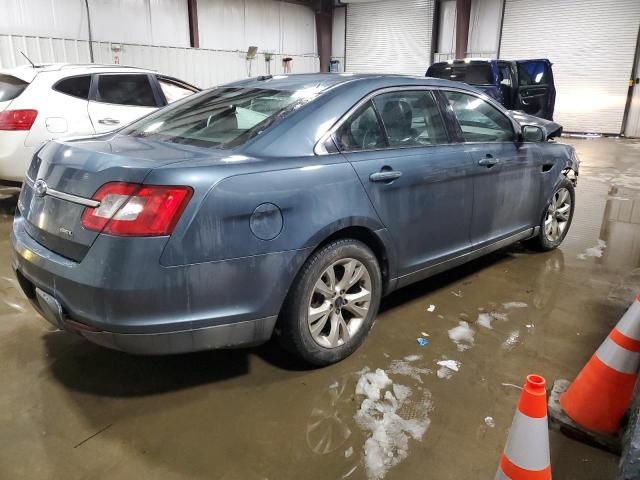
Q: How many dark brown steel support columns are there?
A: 3